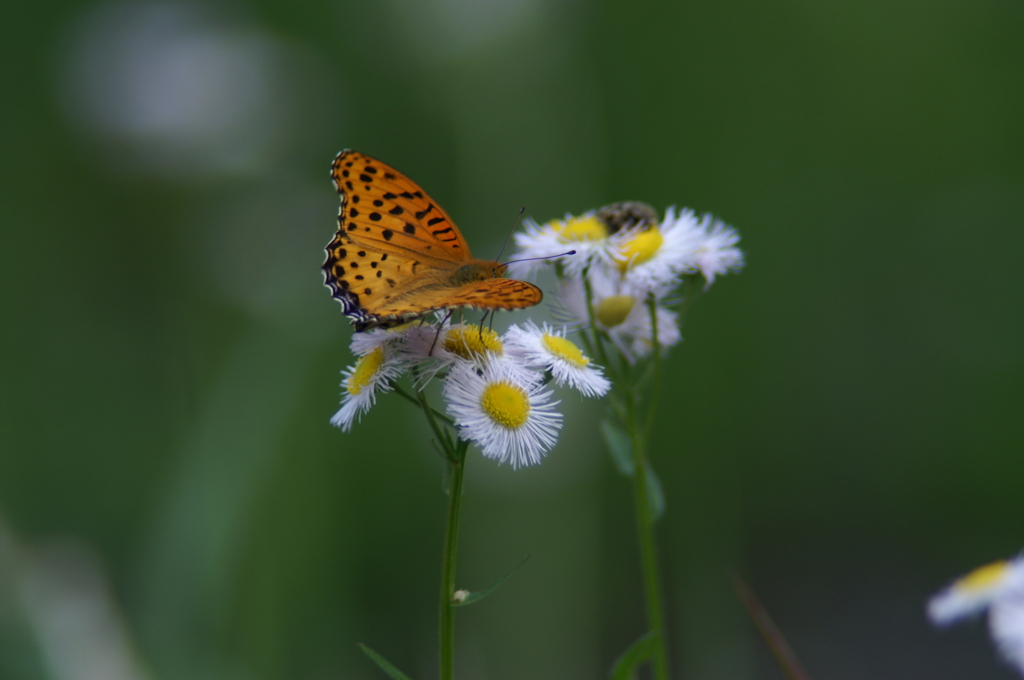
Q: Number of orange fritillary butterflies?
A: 1